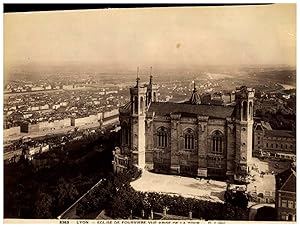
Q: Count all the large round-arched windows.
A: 3